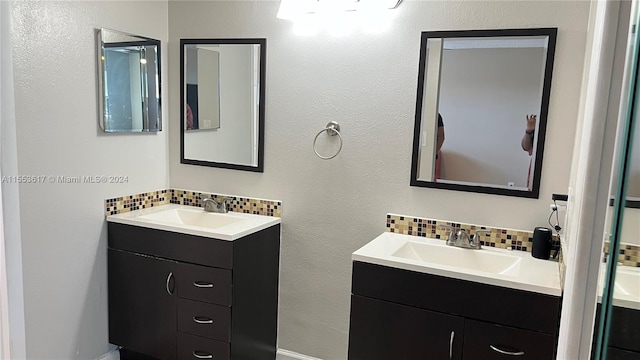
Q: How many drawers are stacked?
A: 3